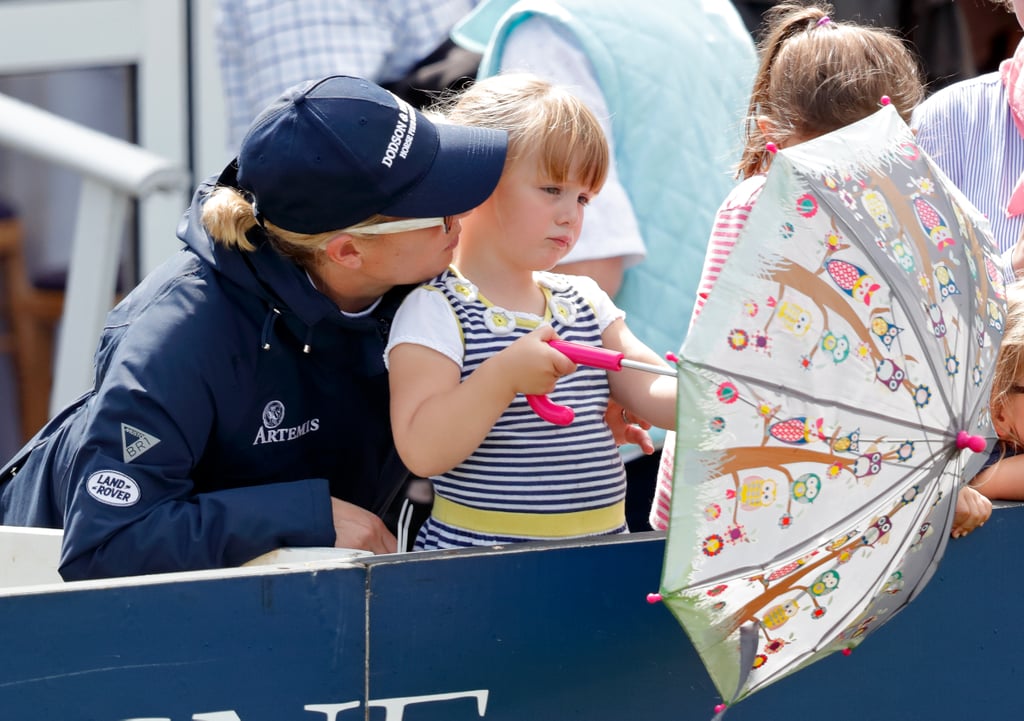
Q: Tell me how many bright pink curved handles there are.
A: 1